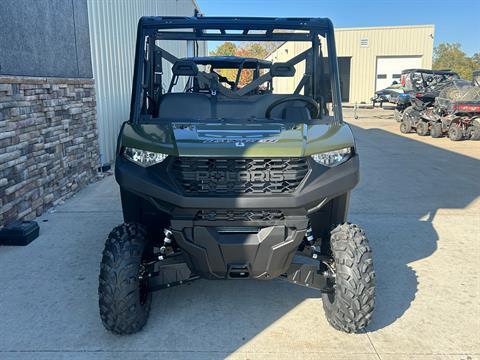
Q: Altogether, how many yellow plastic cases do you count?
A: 0